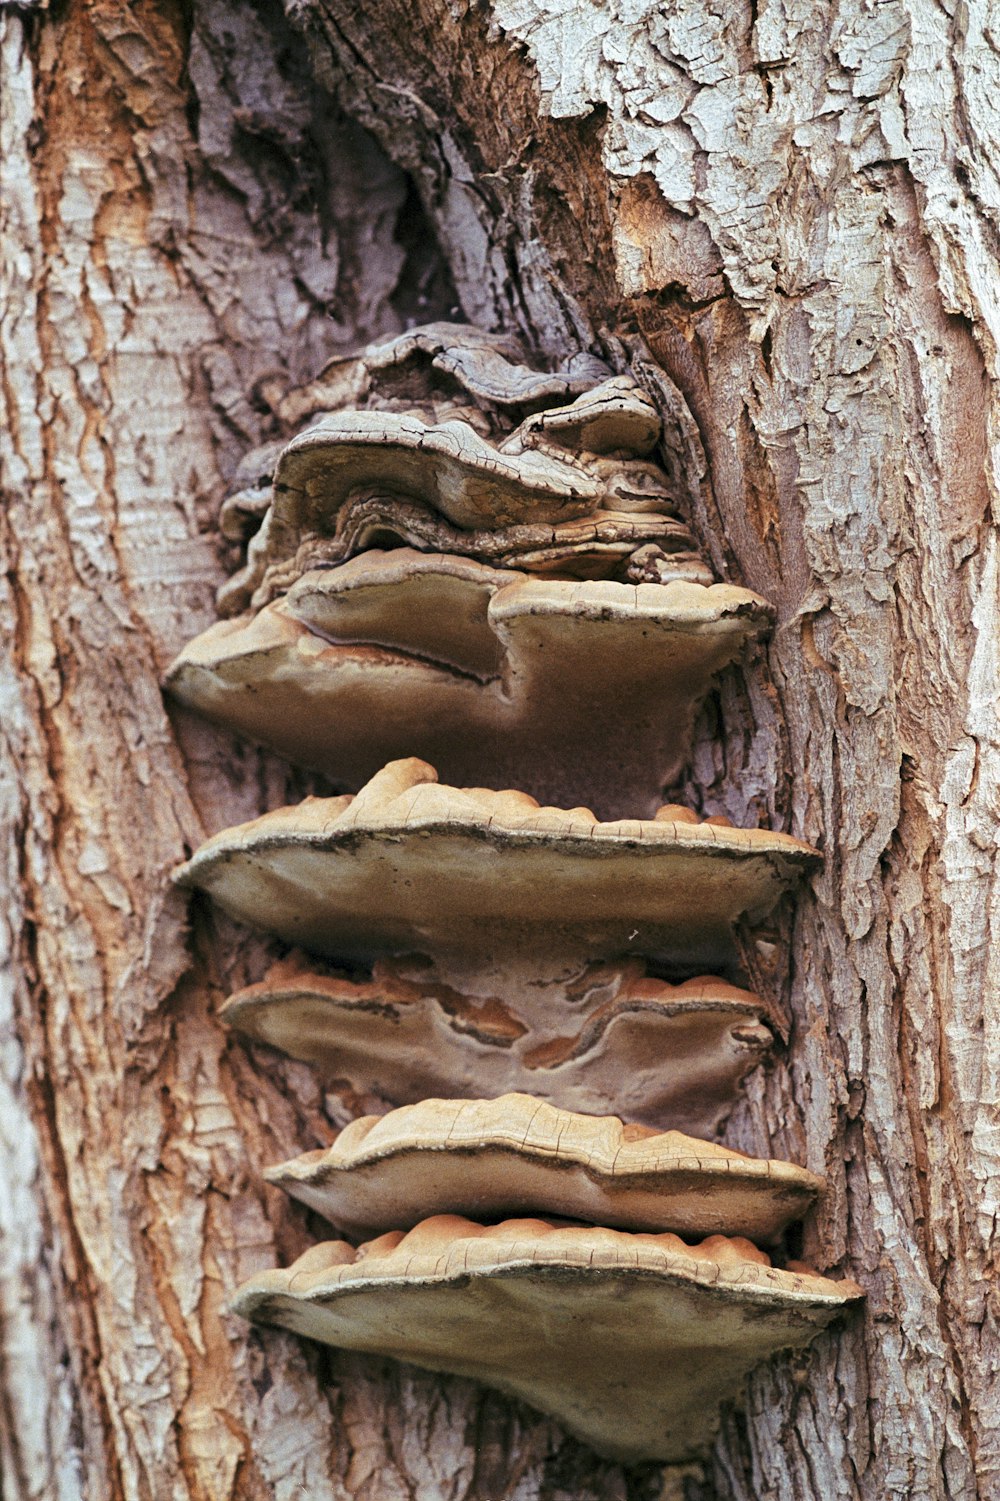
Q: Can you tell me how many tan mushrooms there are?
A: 5